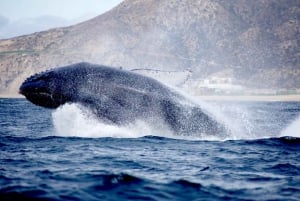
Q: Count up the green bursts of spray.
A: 0